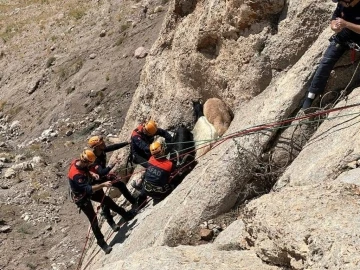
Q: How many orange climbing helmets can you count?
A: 4